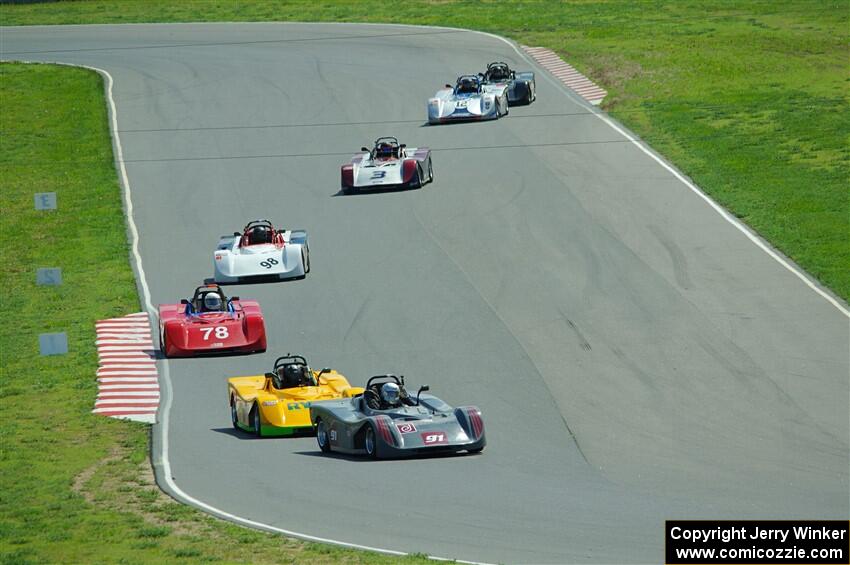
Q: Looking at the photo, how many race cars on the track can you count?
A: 7